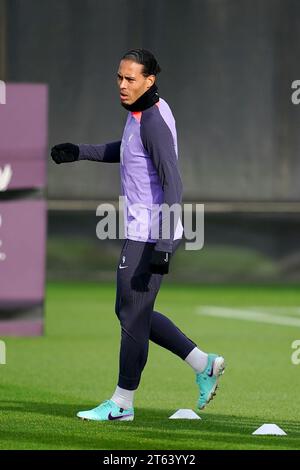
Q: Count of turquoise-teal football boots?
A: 2